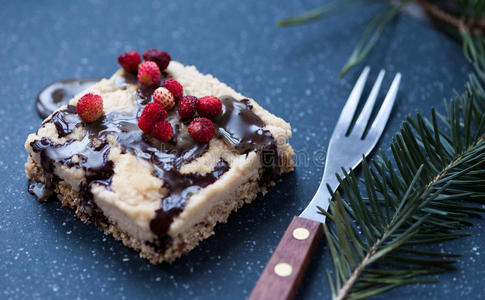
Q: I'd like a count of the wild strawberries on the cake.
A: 11